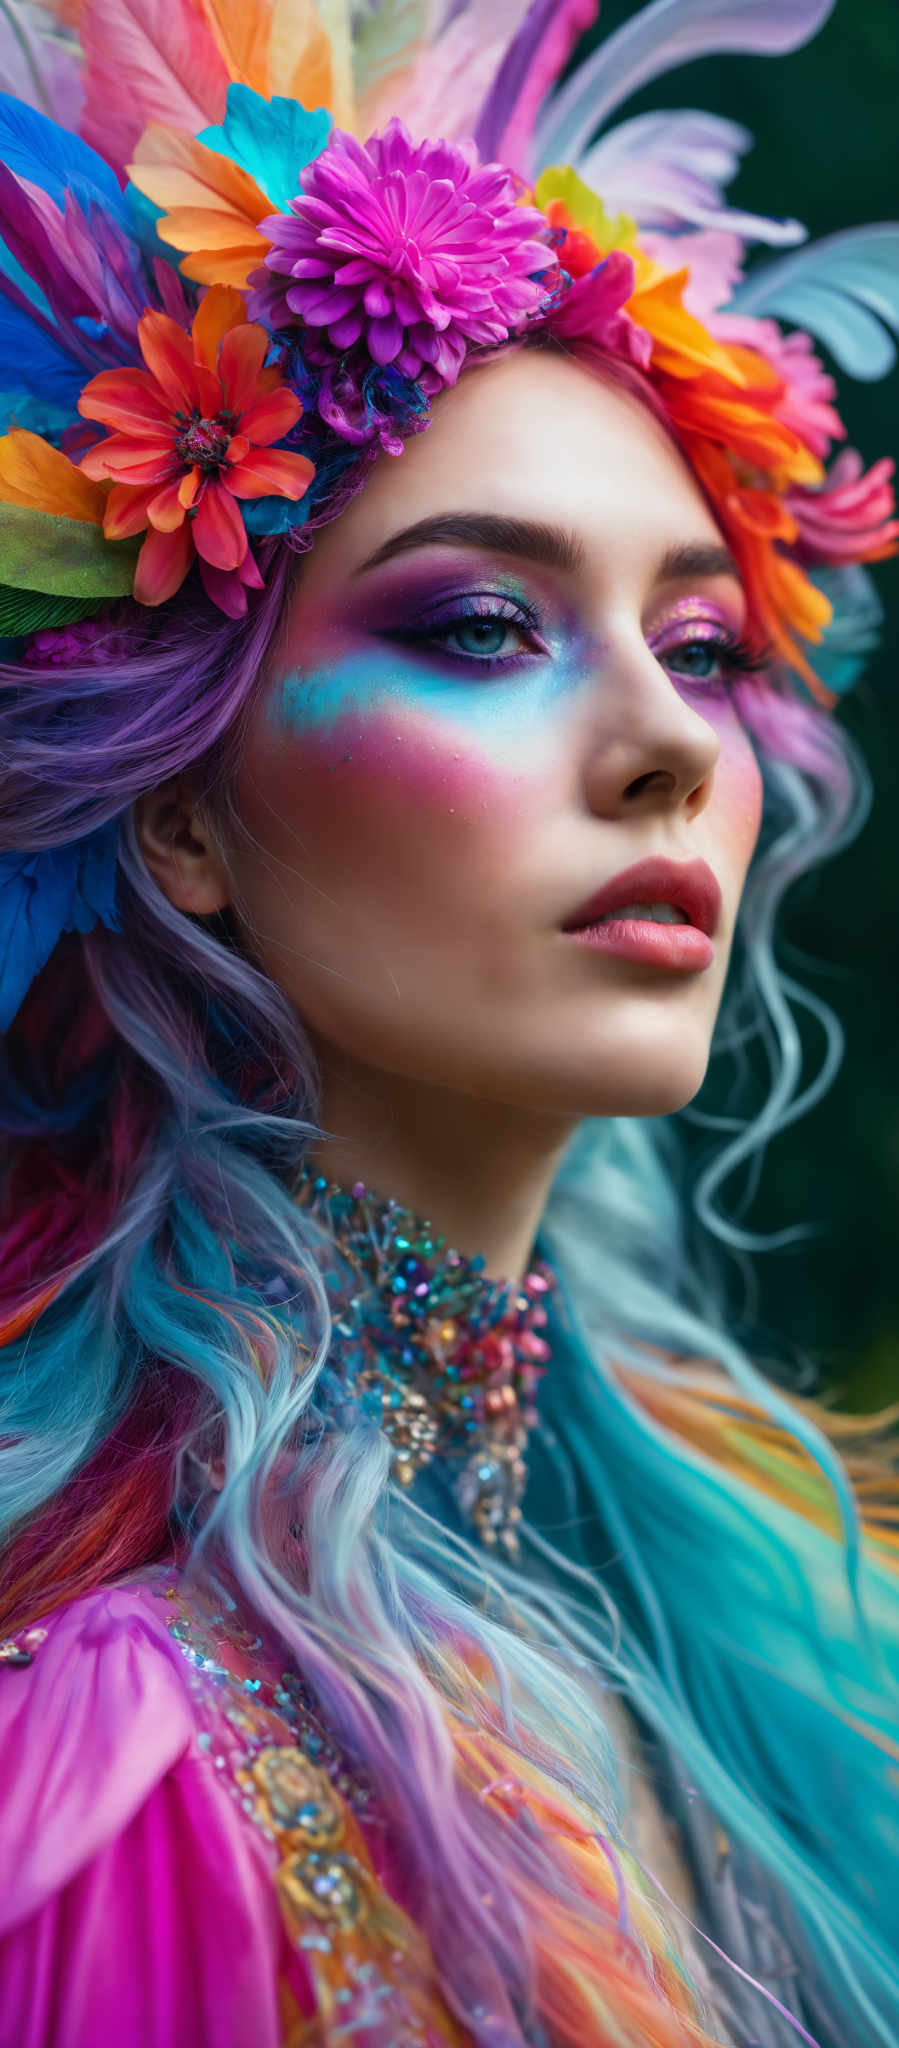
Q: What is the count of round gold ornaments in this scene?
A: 2